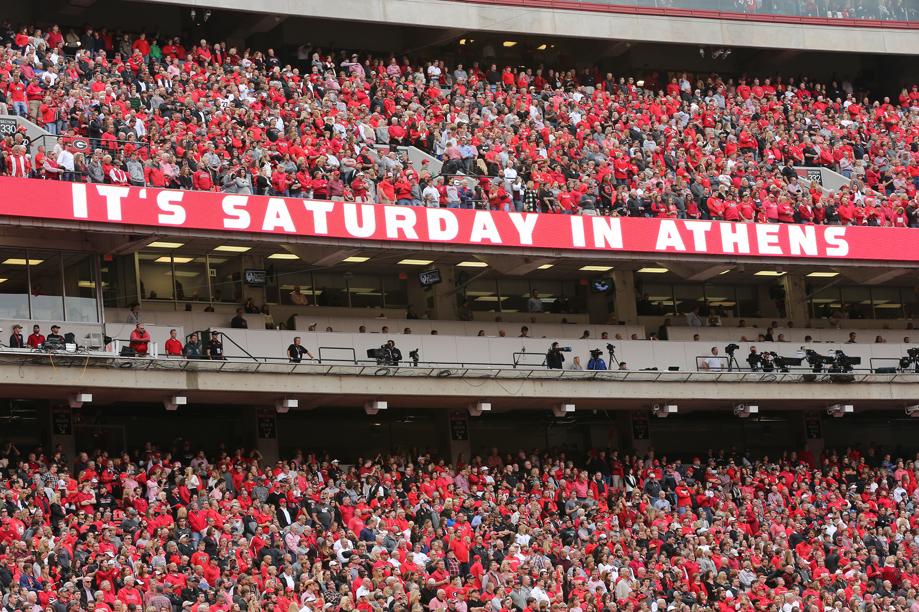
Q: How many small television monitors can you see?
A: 3